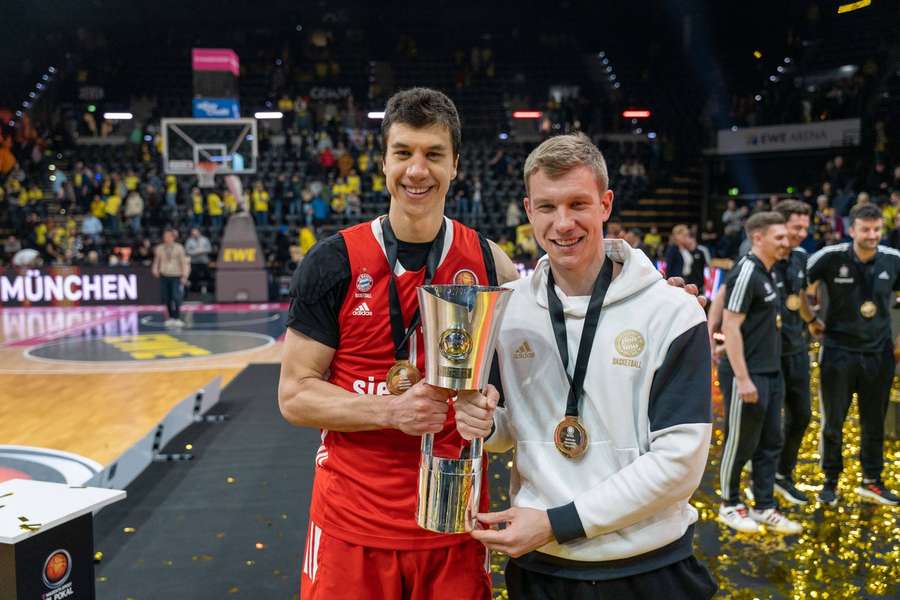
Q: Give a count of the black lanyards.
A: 5